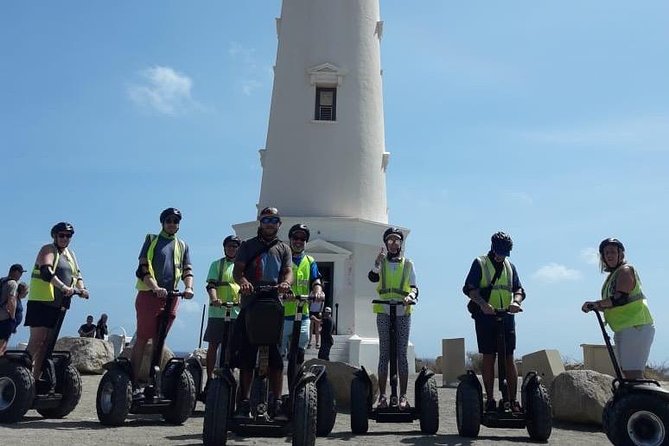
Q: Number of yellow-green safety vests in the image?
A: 7